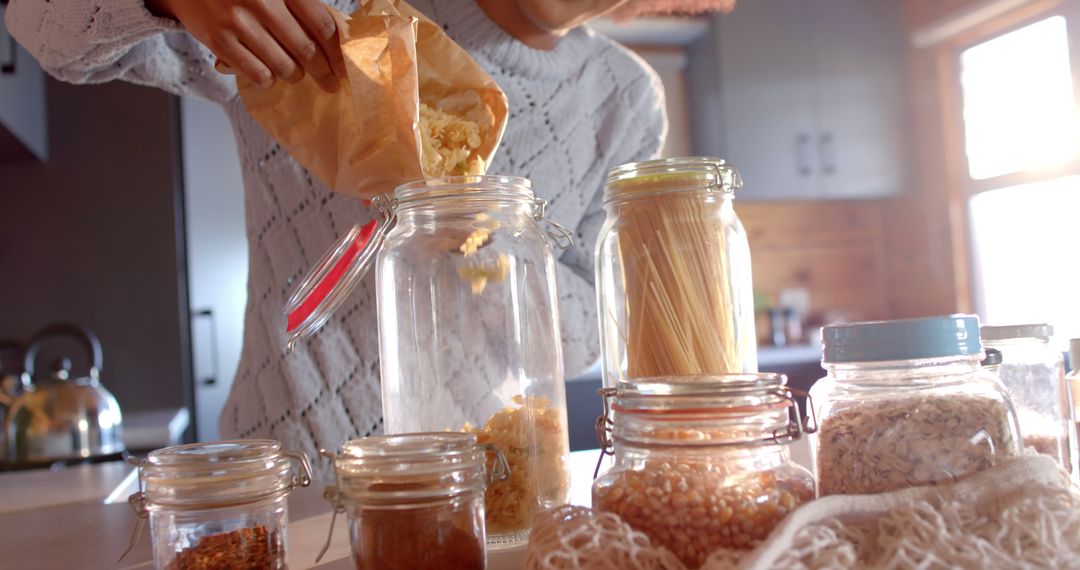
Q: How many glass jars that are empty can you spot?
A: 0